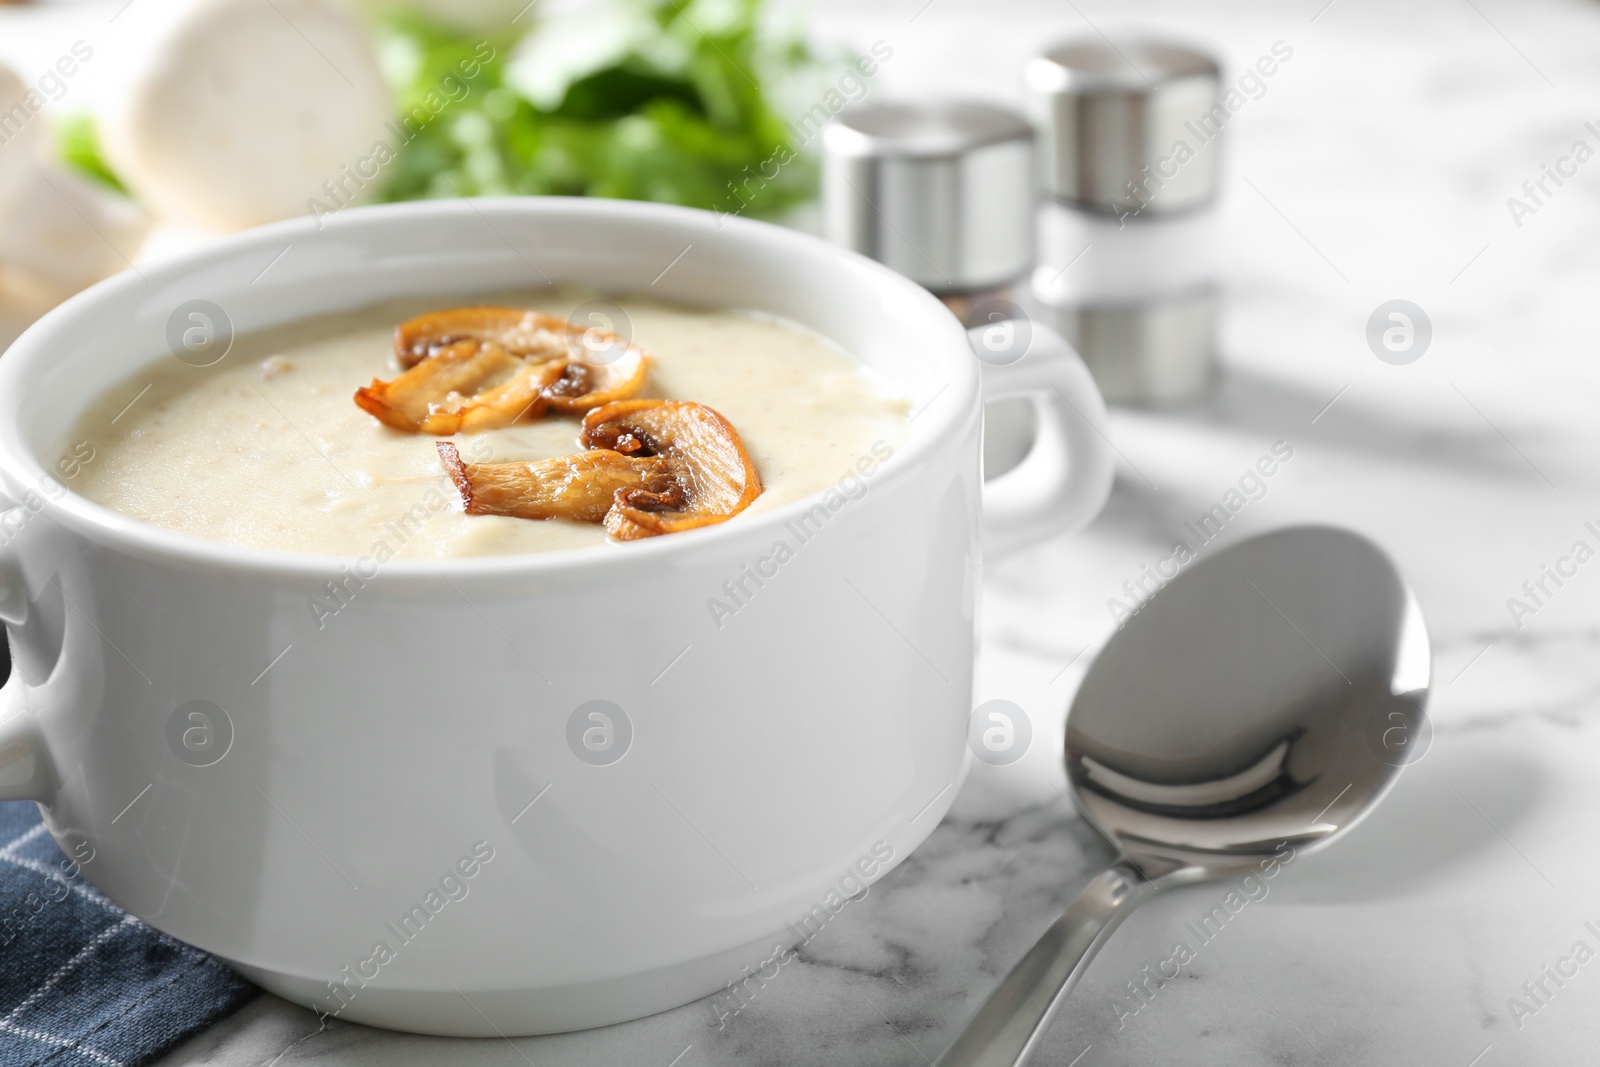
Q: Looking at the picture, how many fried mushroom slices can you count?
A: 2